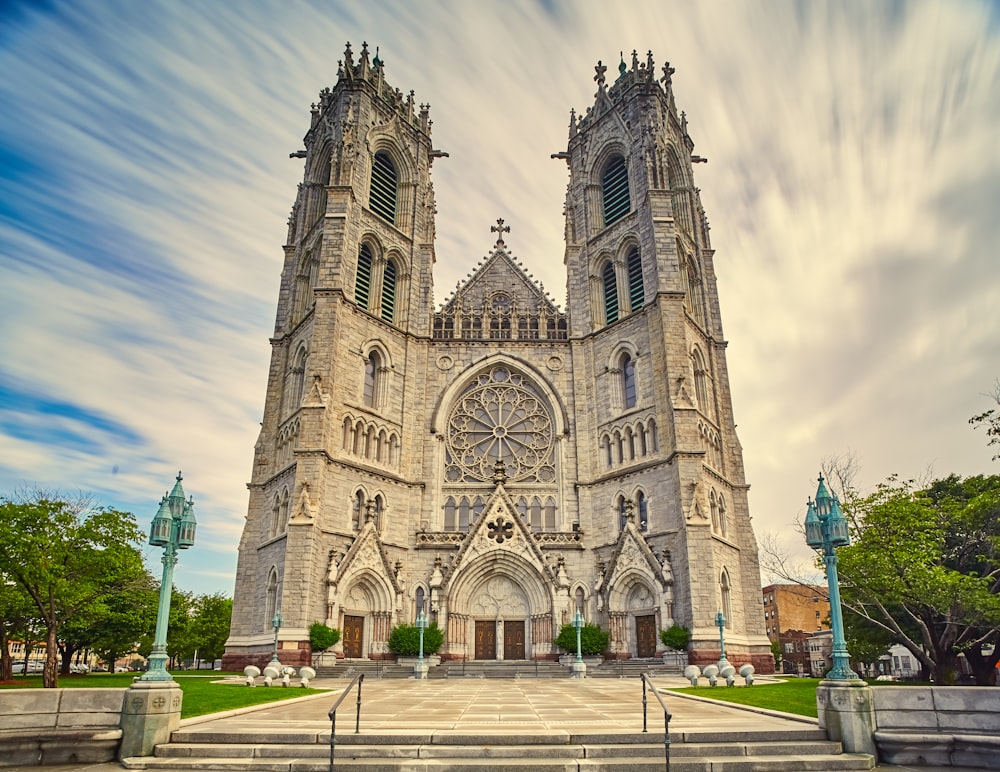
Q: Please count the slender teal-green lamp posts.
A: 6